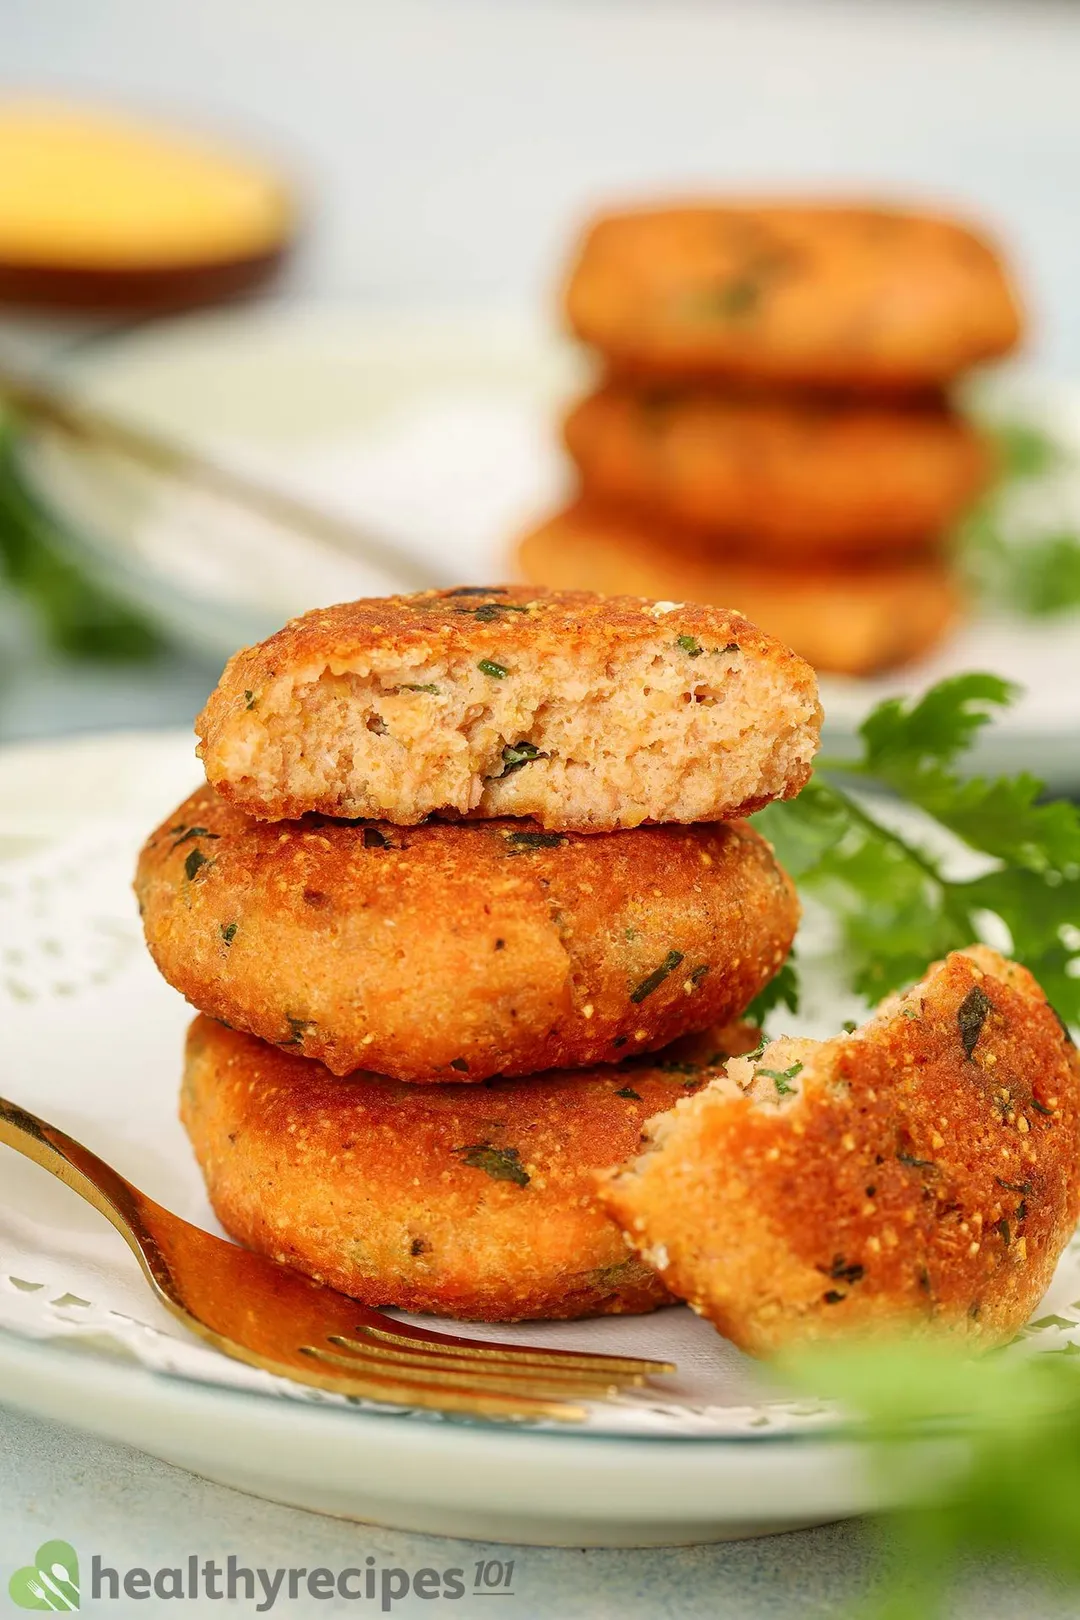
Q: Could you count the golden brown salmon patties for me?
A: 7